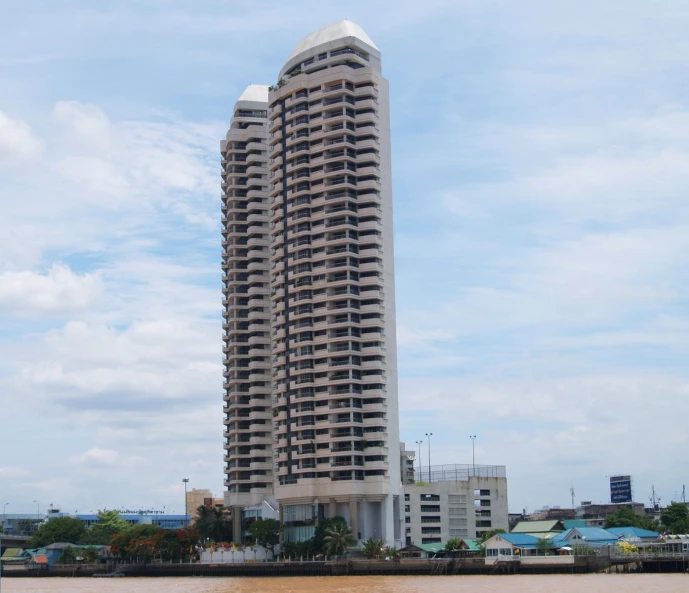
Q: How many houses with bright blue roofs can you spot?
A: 3